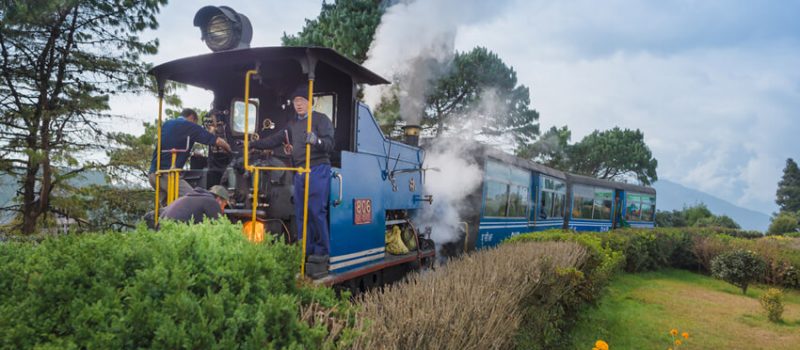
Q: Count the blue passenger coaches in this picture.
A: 2